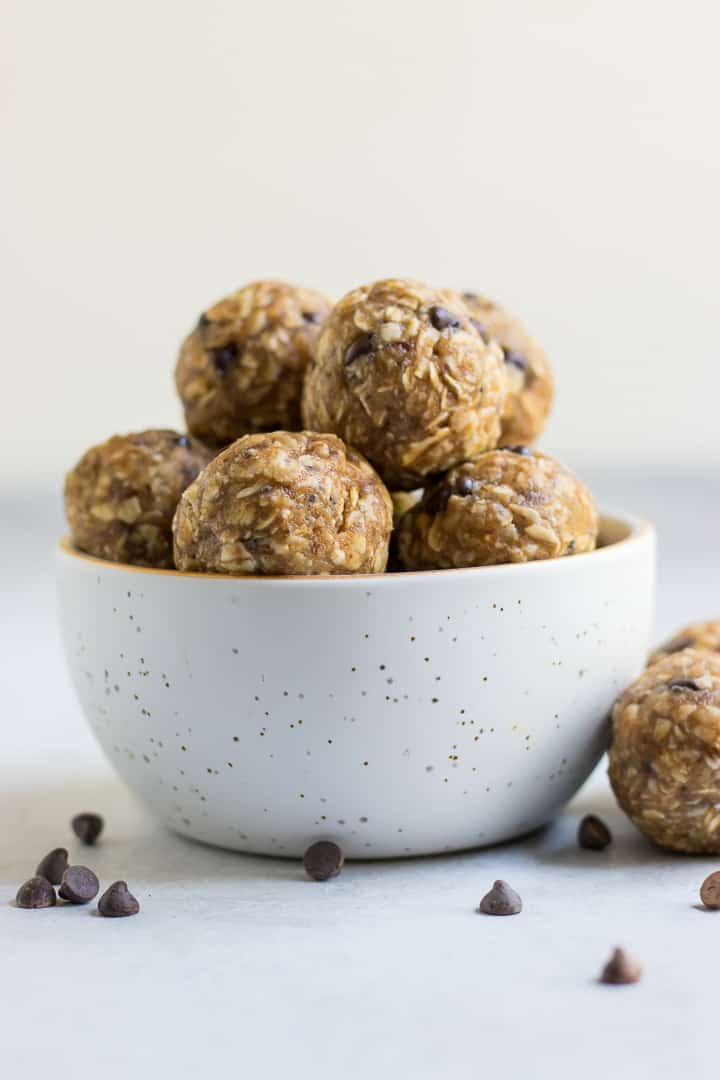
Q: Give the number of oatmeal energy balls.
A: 8